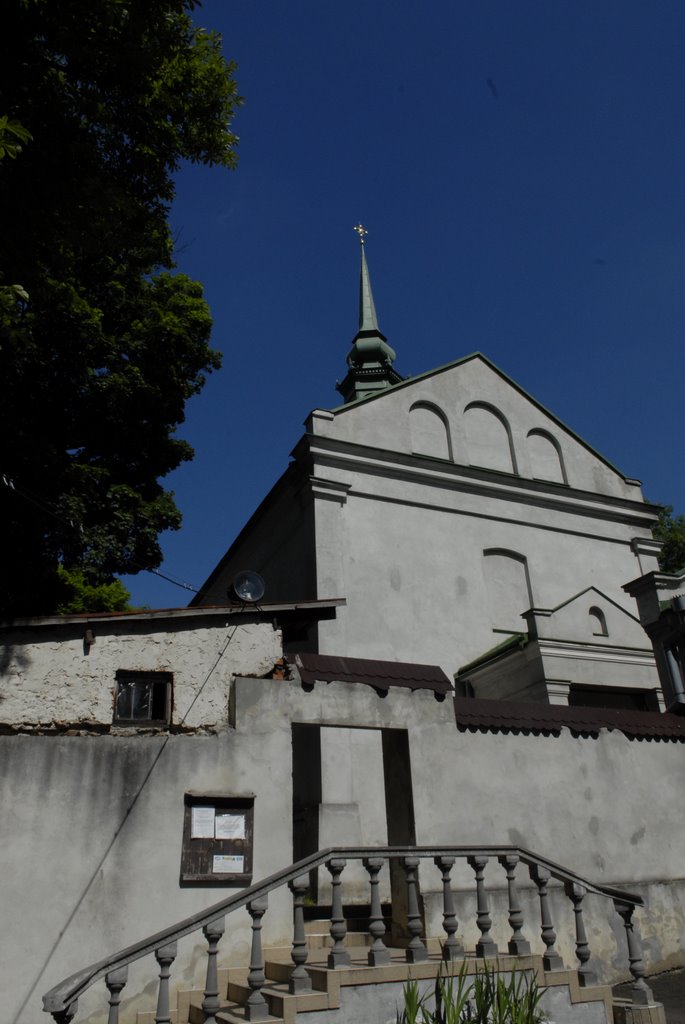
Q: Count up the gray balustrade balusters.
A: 15